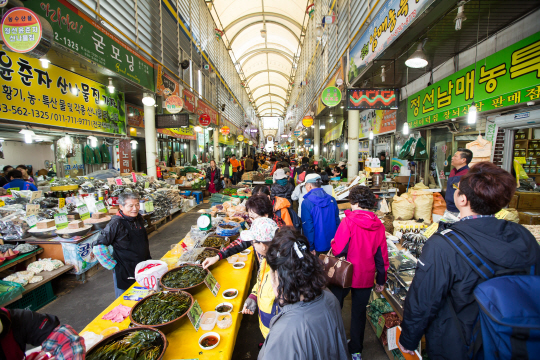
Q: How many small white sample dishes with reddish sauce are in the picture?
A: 5